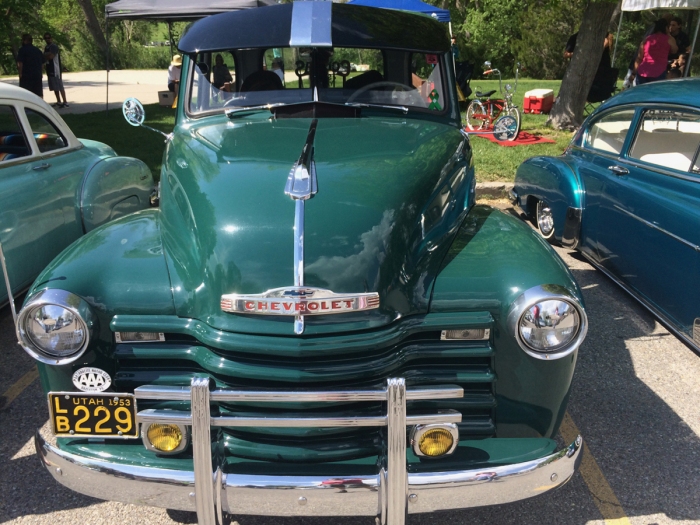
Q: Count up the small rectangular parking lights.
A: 2